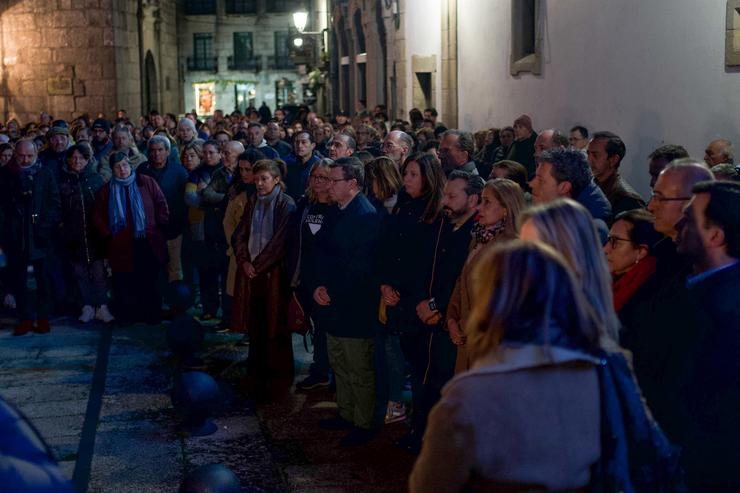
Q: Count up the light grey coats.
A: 1